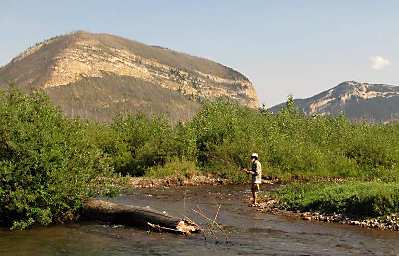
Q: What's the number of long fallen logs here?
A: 1